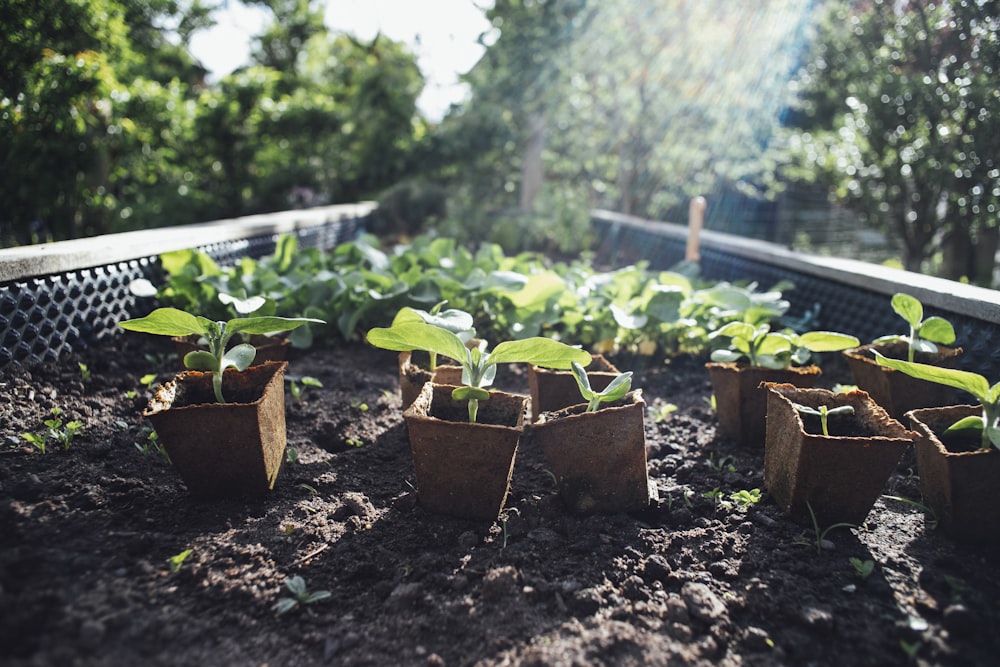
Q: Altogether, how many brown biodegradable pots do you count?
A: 10